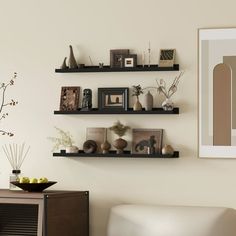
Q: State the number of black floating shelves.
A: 3